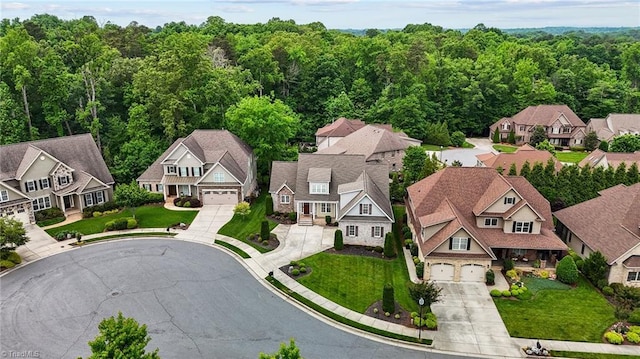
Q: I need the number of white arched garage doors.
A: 2